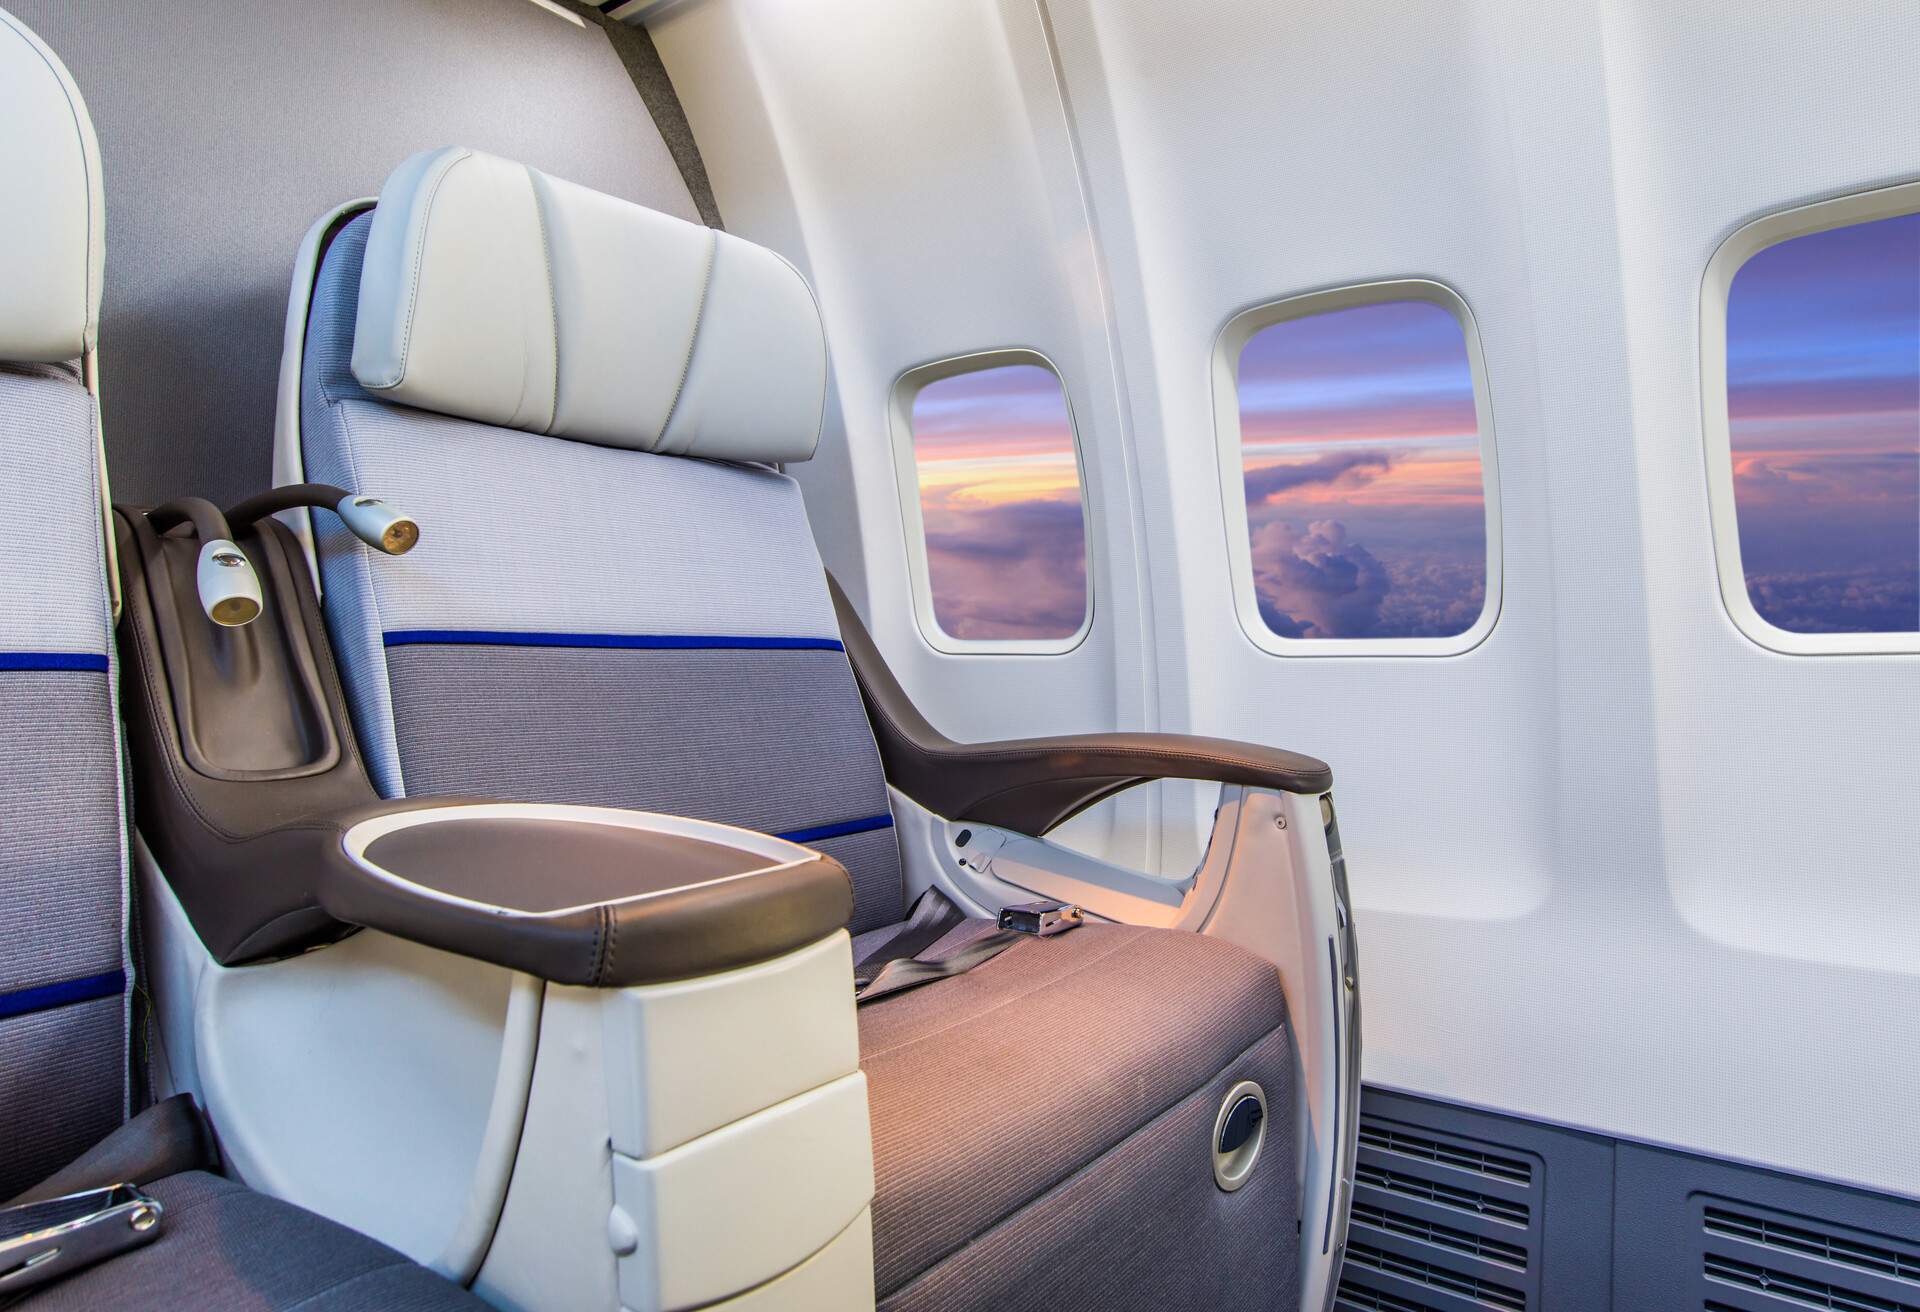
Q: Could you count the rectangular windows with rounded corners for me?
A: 3